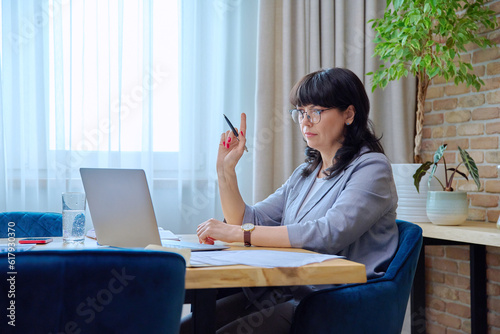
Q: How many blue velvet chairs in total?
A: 3